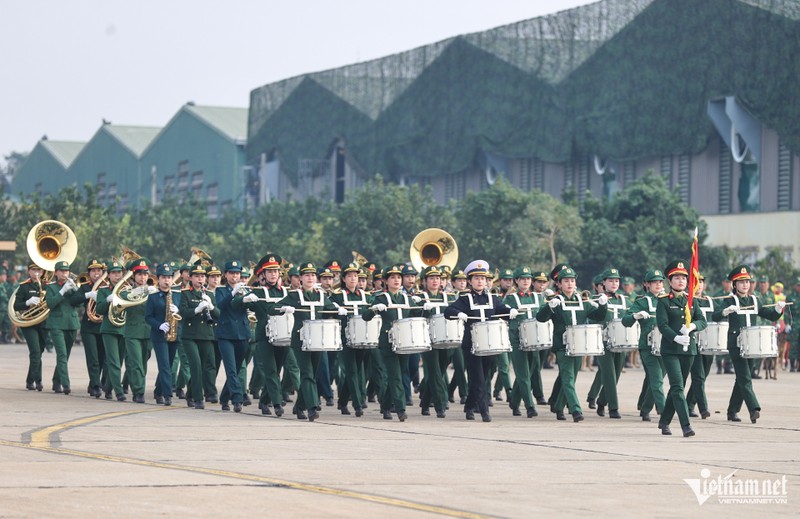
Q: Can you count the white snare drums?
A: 12